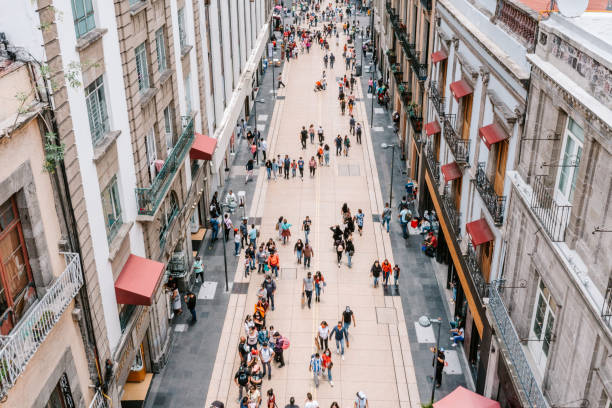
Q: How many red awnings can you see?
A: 8